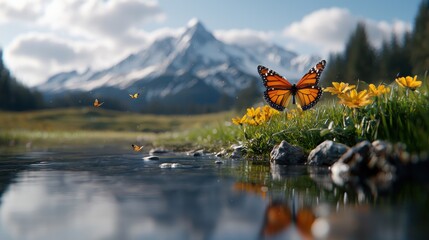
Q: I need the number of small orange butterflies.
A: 3